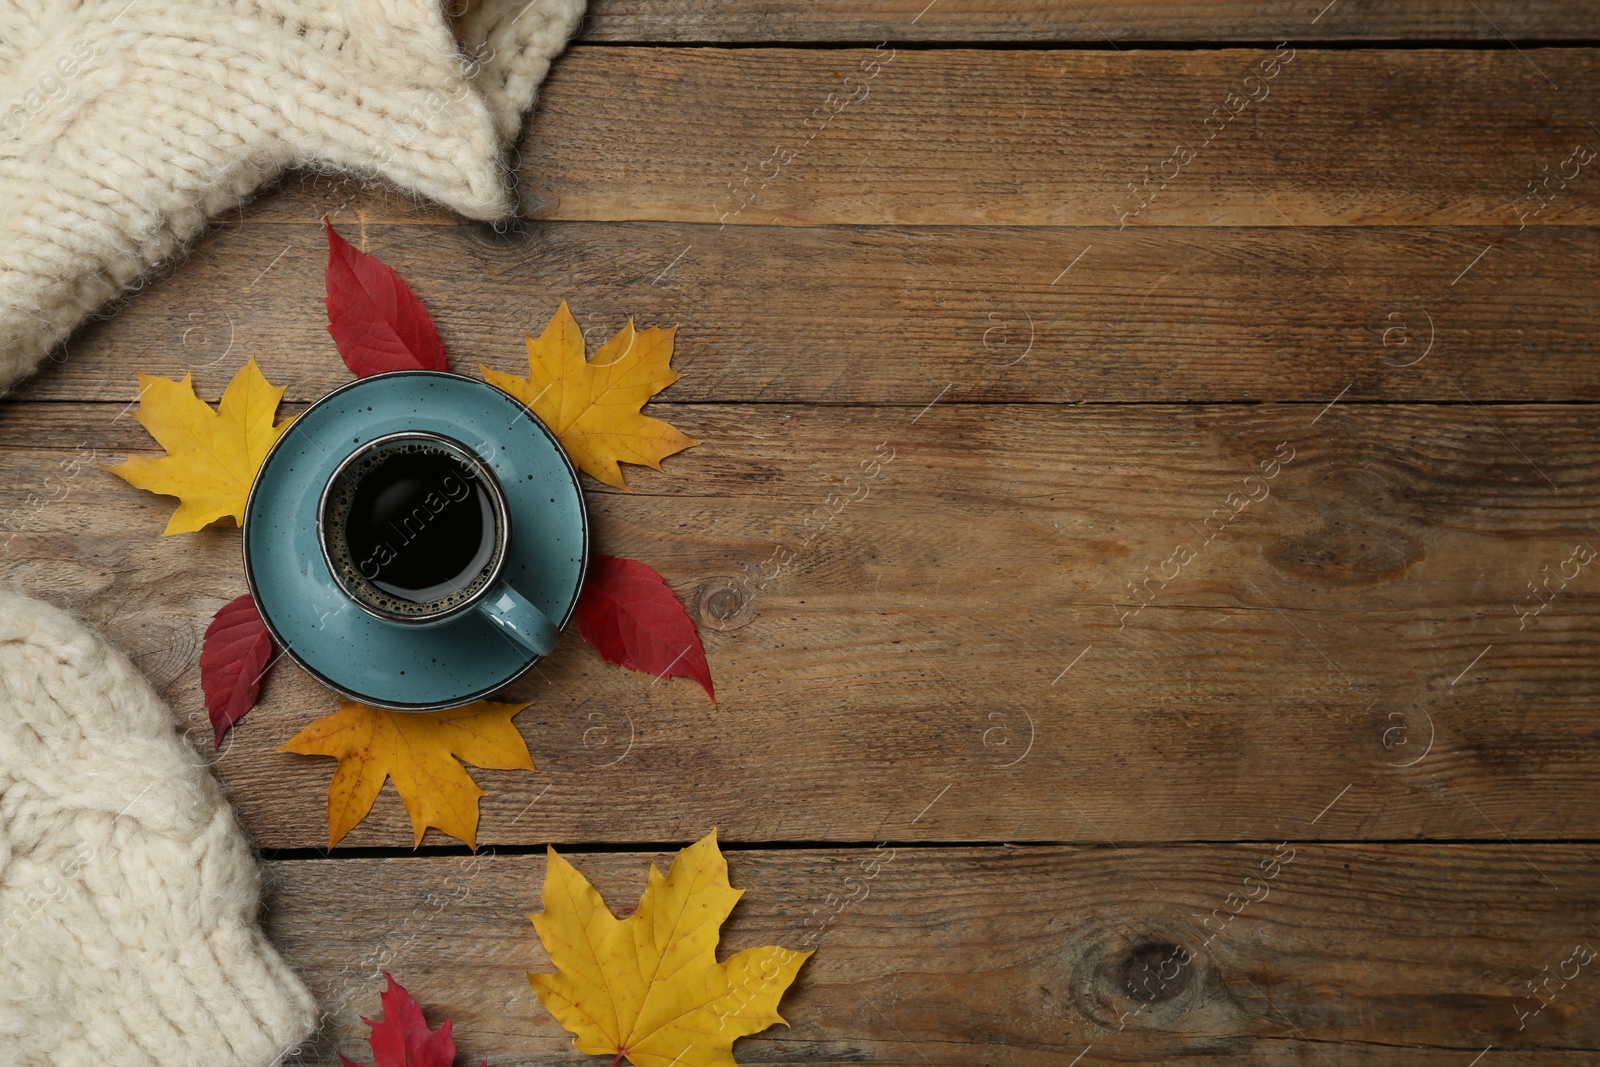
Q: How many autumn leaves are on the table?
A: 8